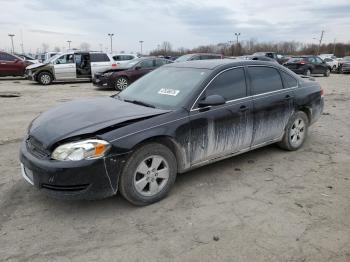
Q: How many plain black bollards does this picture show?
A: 0